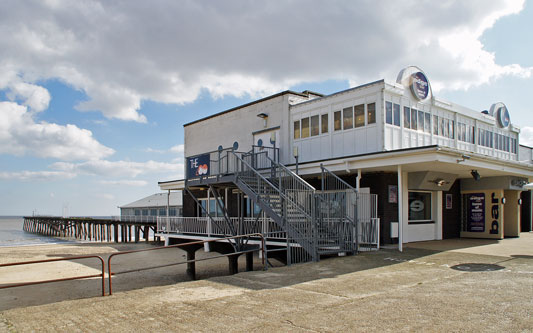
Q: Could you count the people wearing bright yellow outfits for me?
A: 0